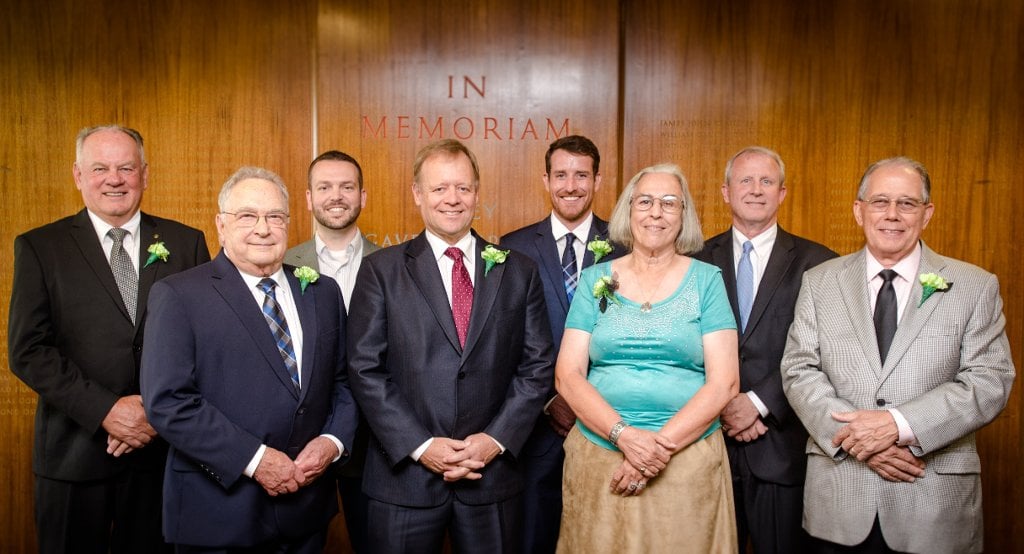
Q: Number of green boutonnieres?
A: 6